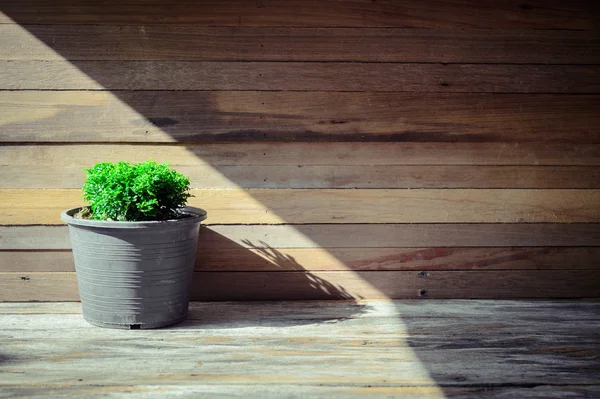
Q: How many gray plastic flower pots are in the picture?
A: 1